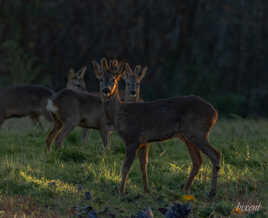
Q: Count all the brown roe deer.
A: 4